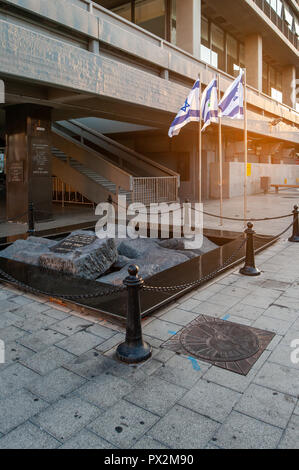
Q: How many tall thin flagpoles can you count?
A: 3